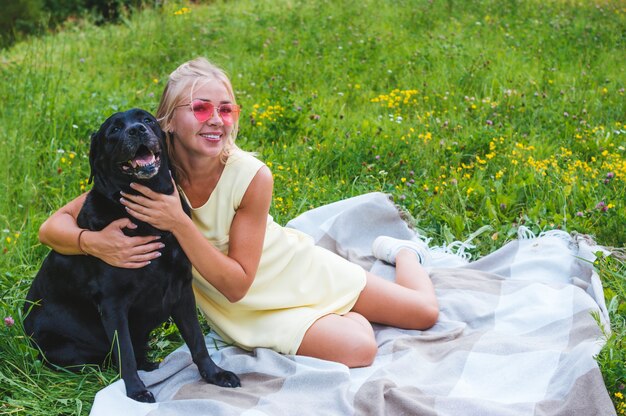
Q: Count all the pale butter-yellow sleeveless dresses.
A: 1